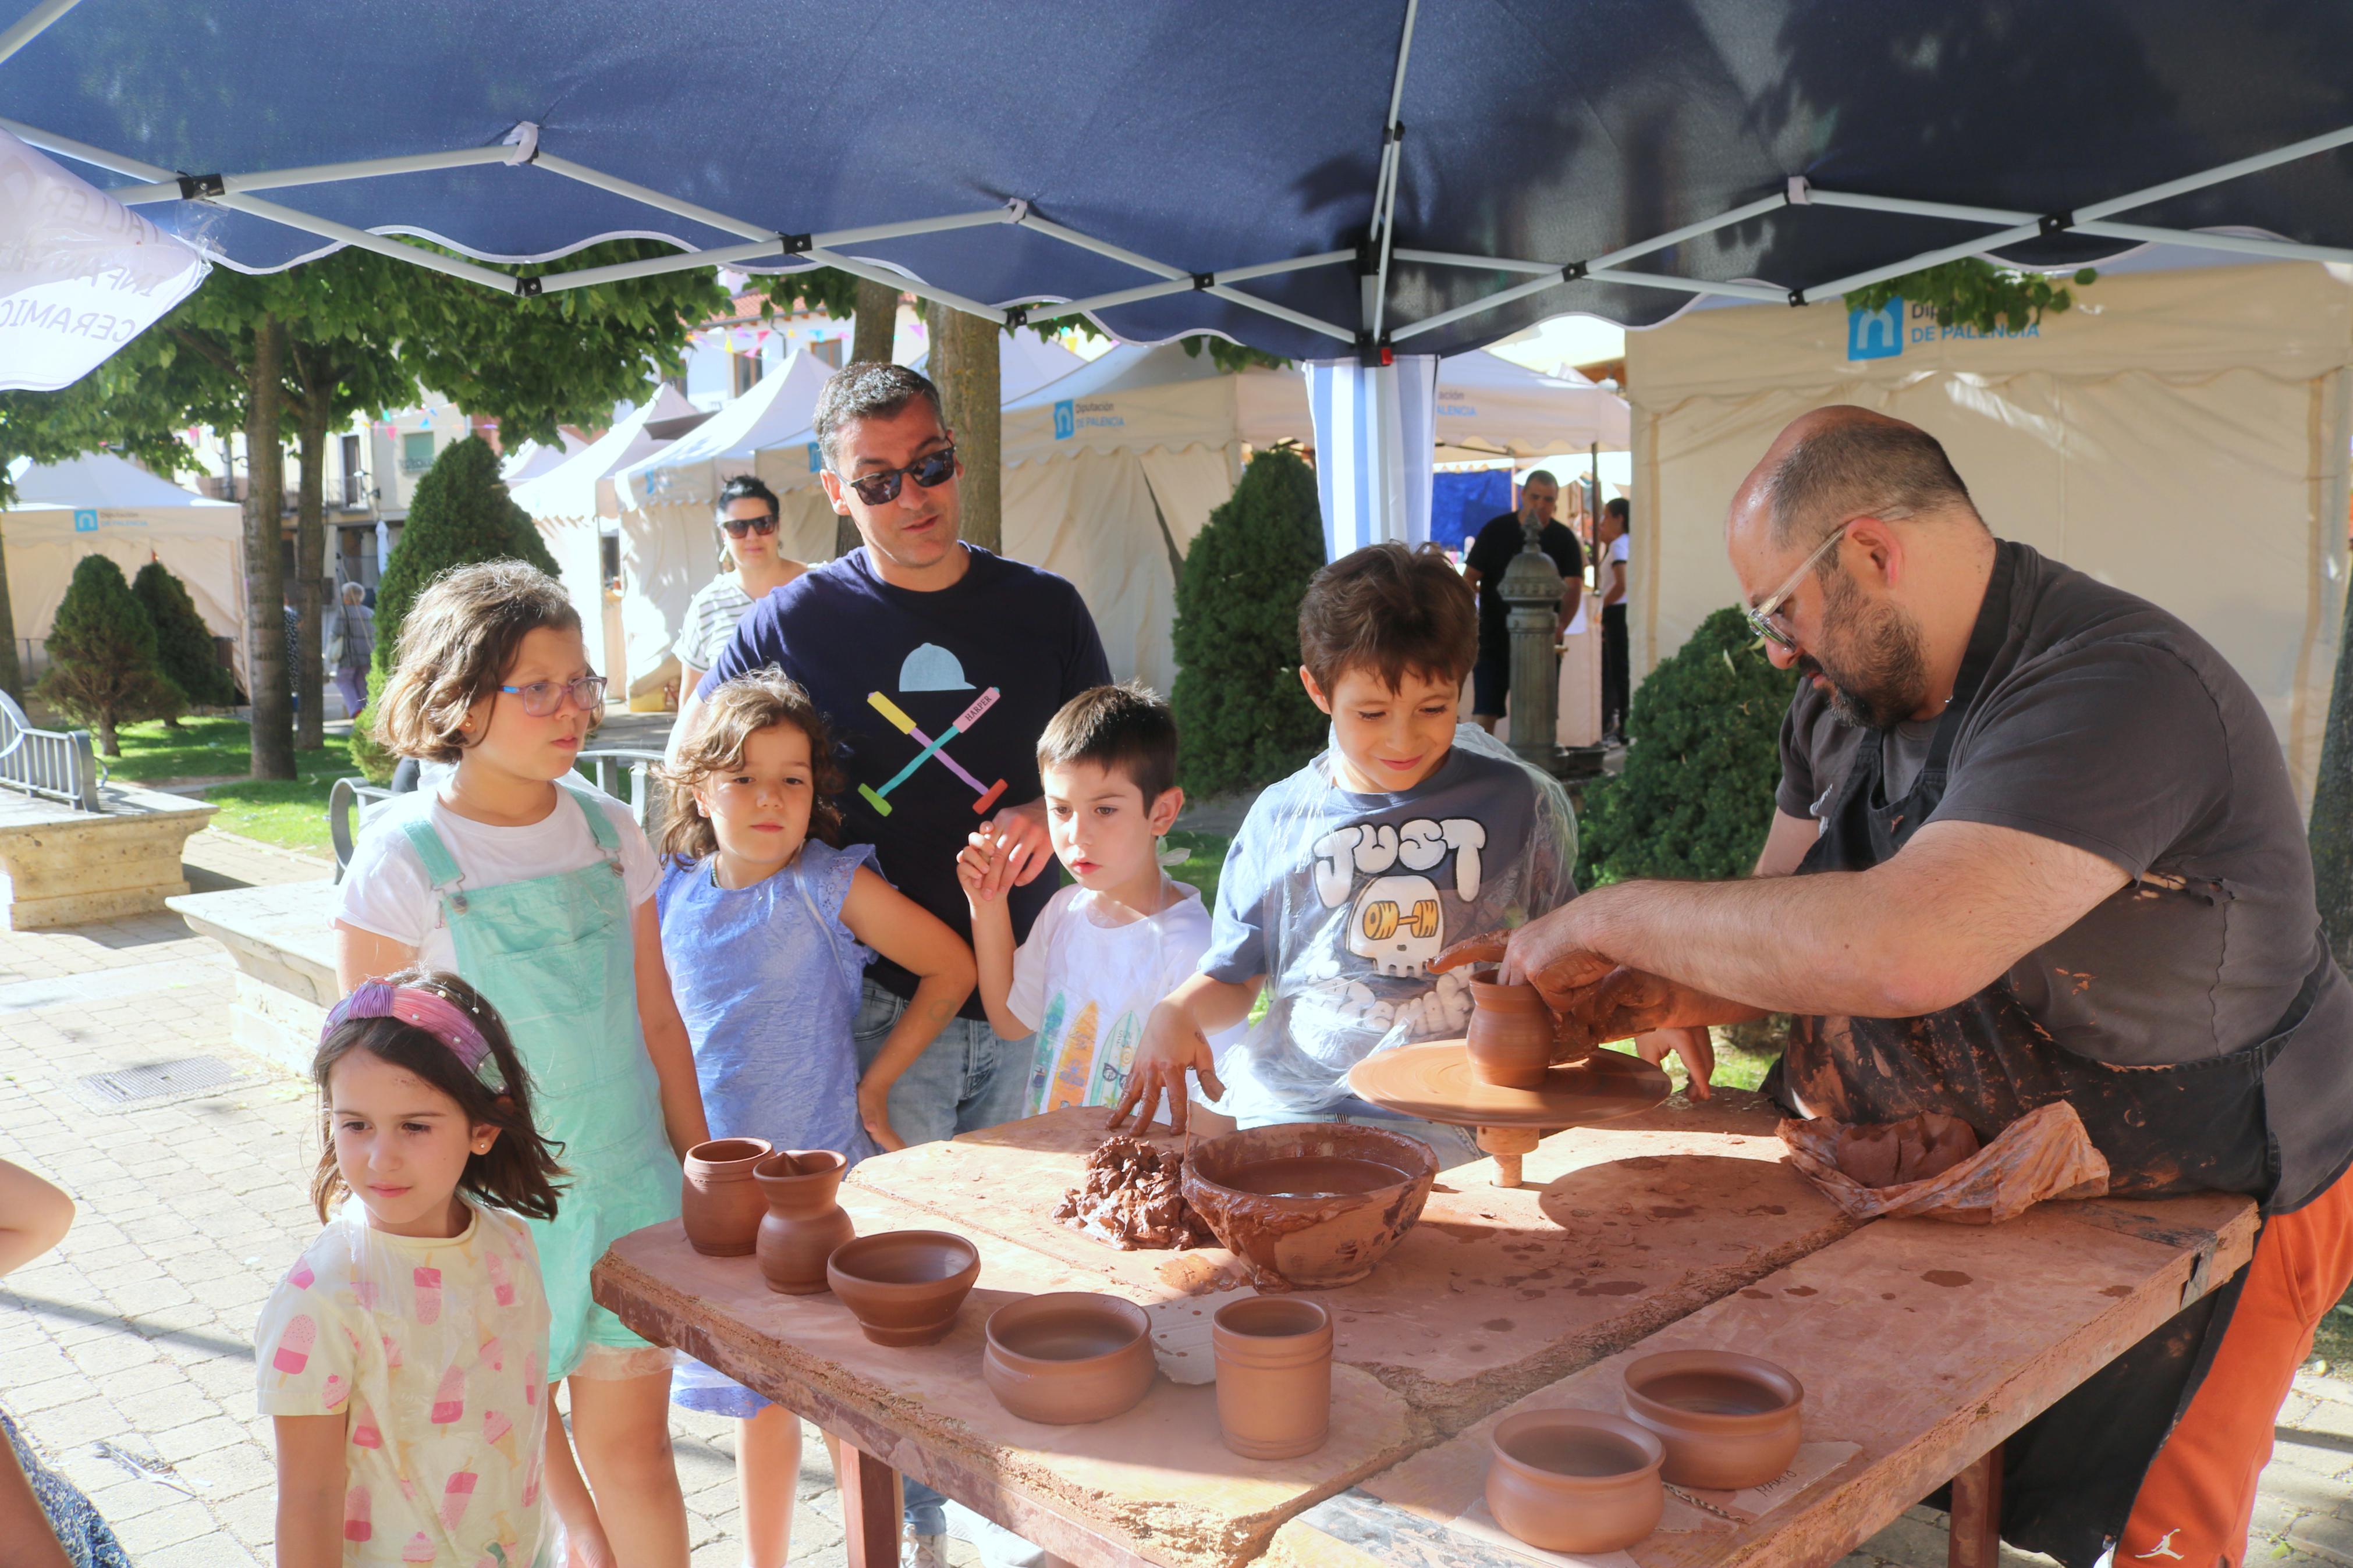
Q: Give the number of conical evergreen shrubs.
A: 5